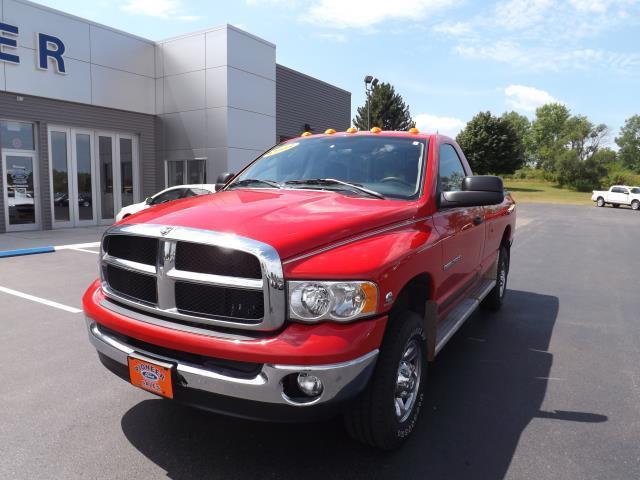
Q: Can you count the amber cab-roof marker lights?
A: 5